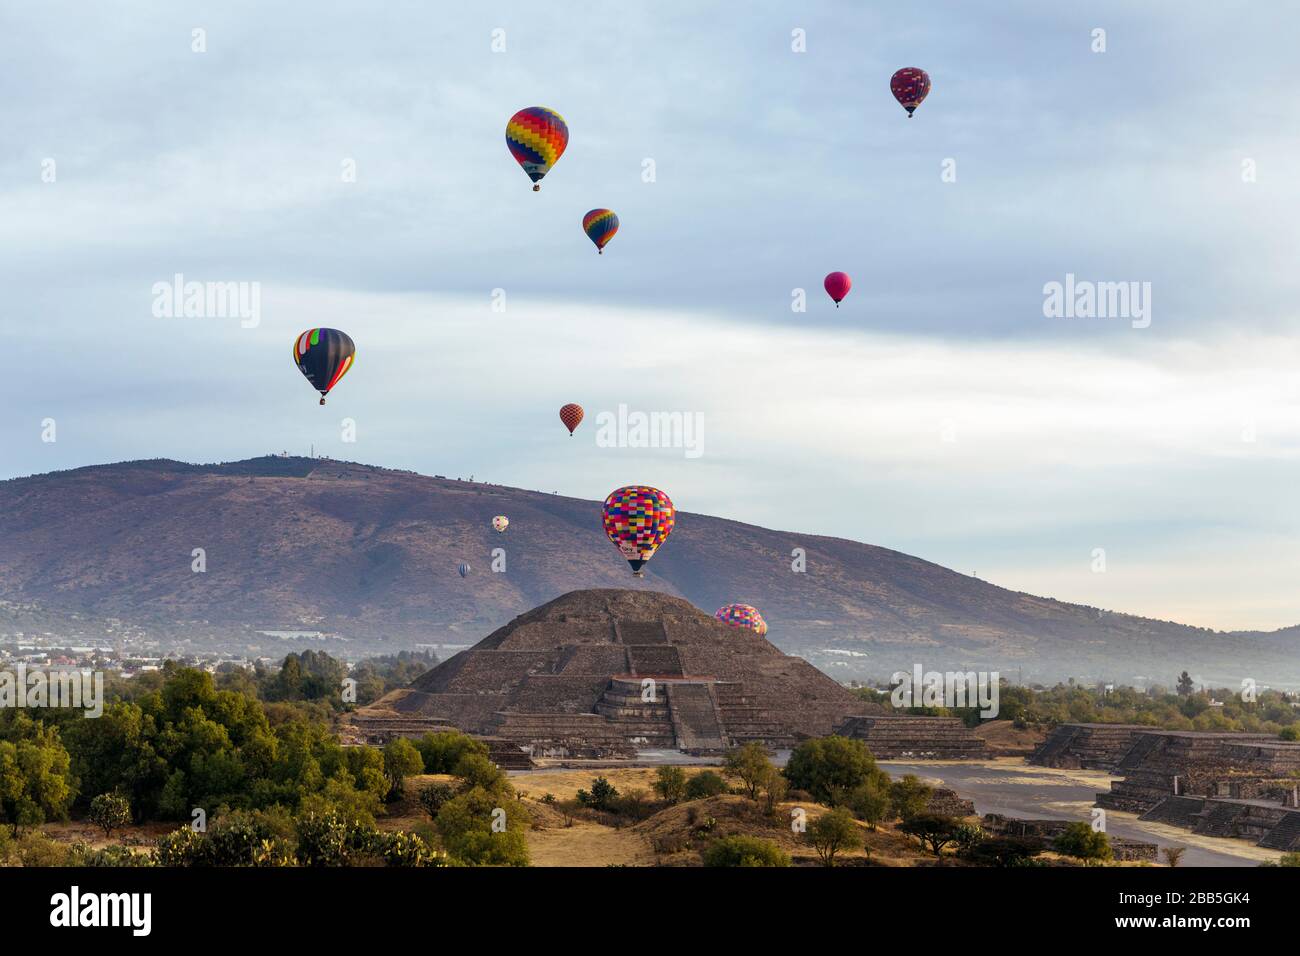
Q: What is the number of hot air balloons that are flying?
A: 10